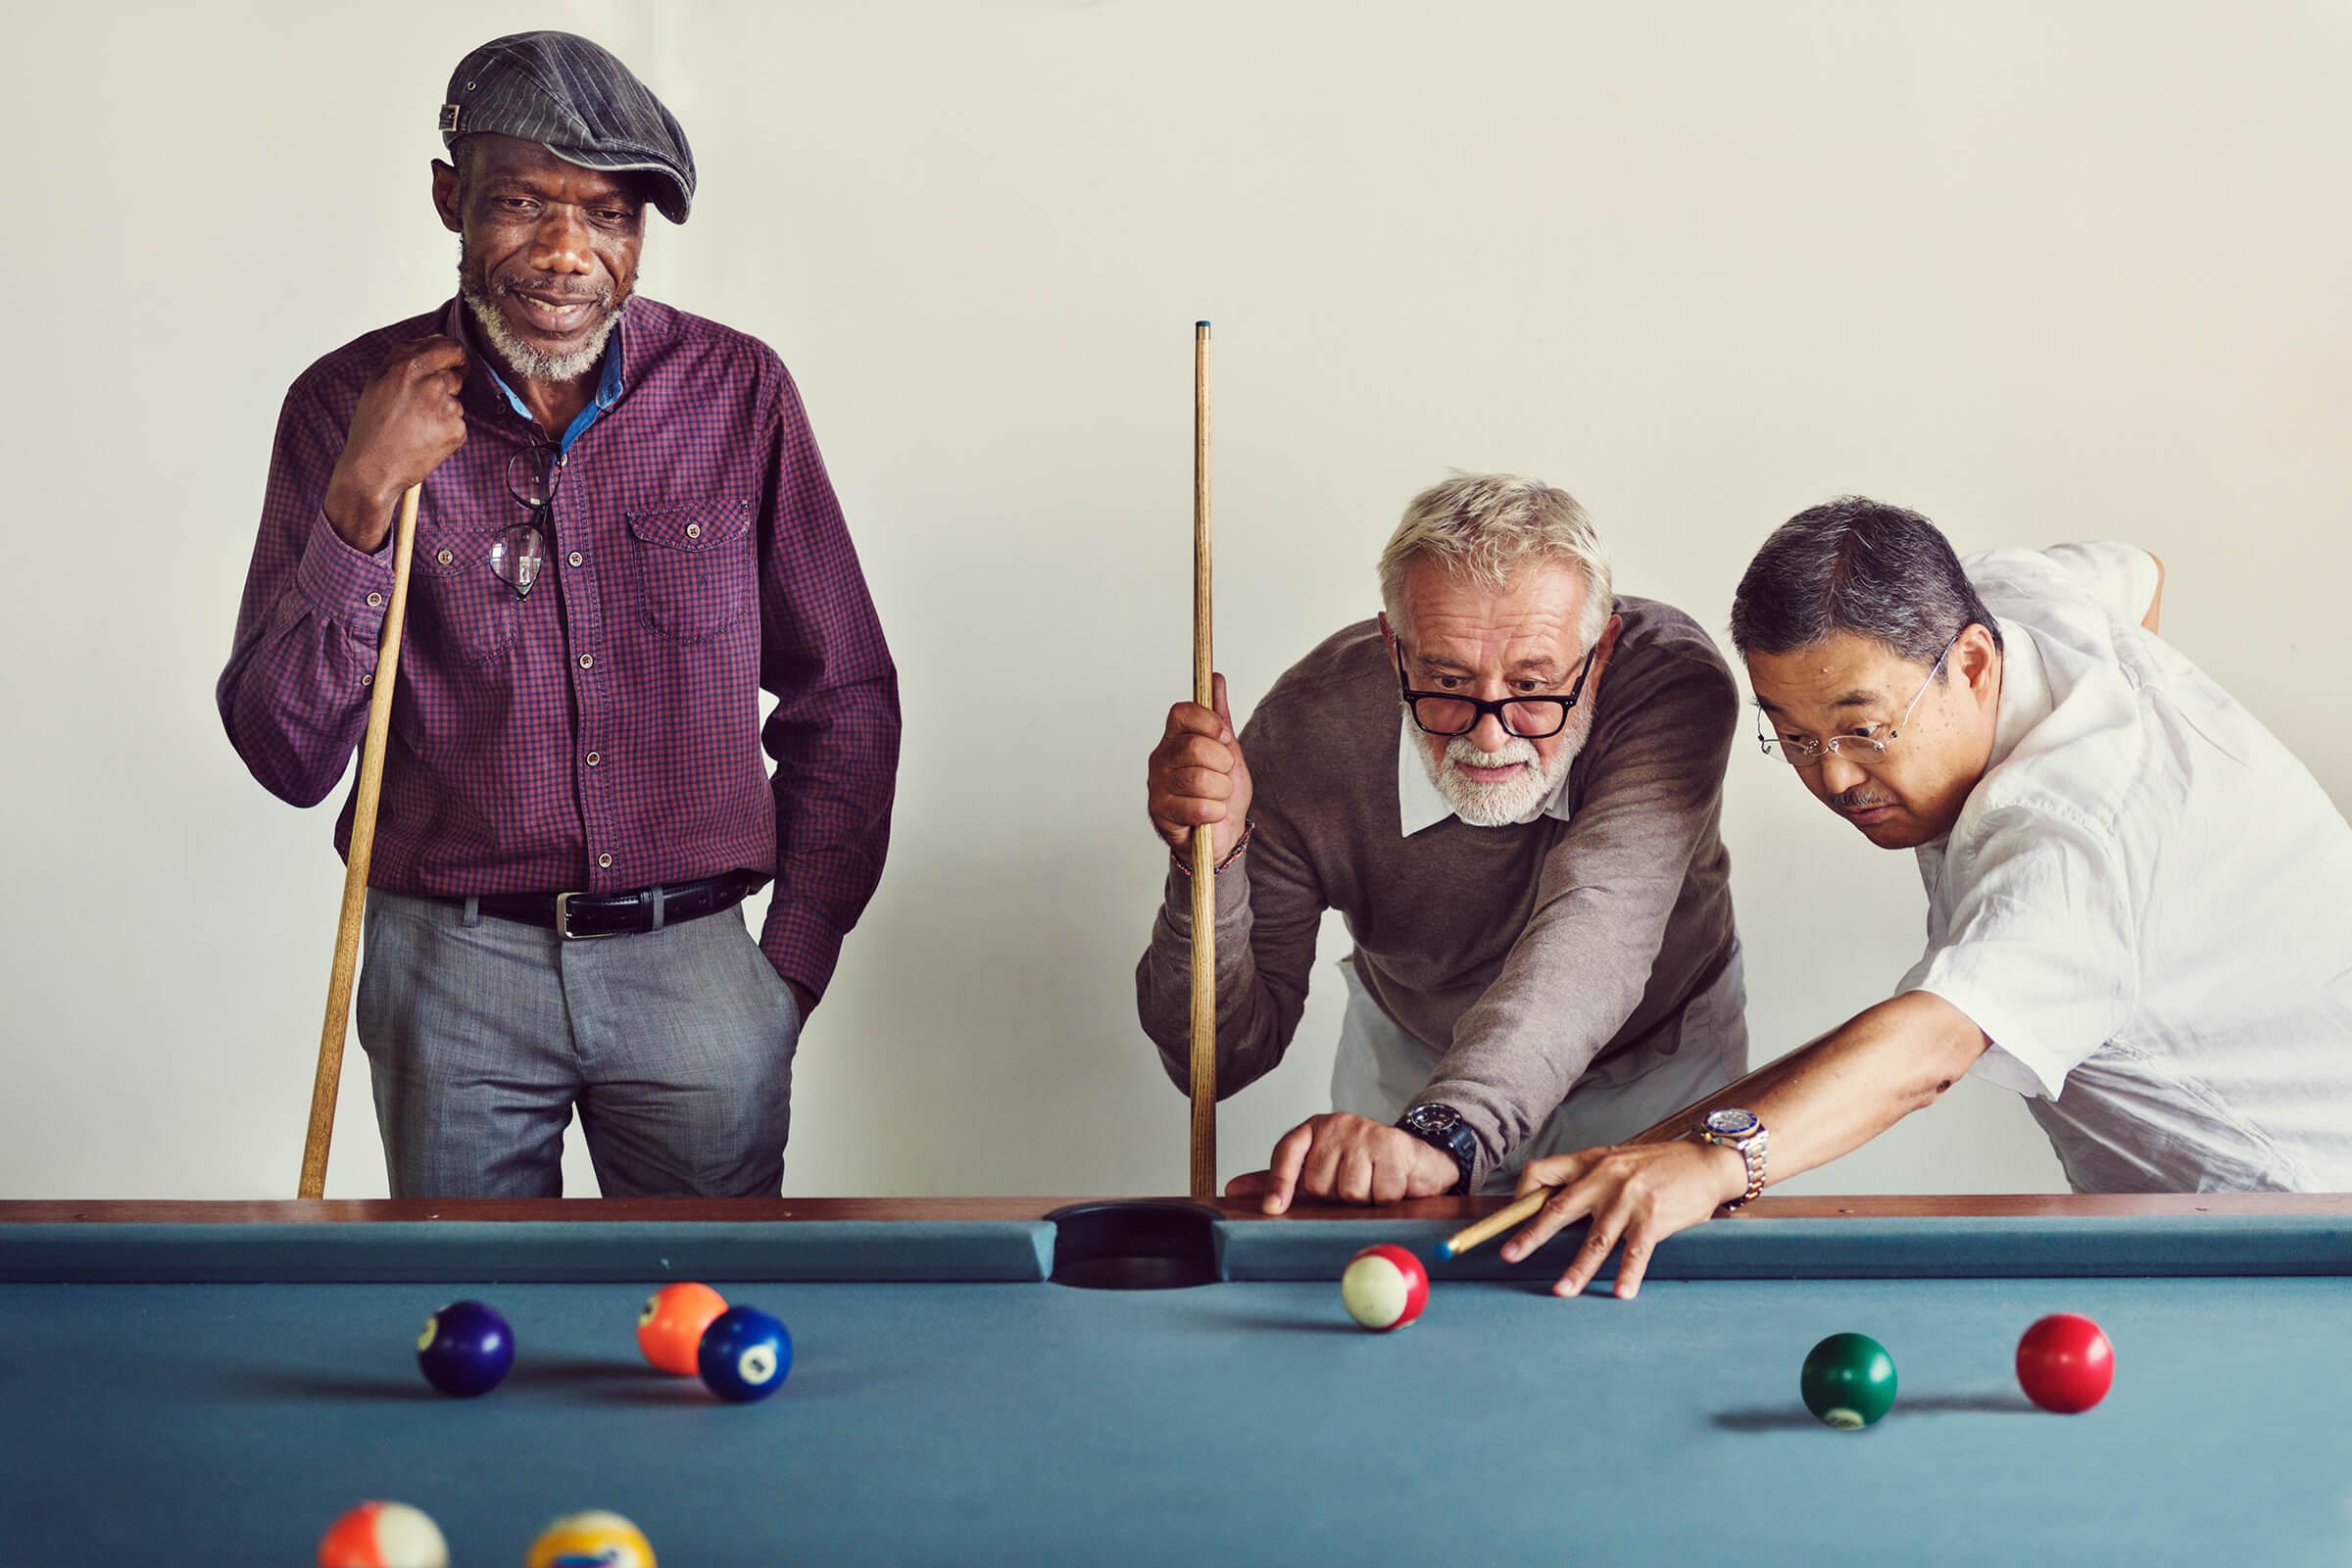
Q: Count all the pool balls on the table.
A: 8